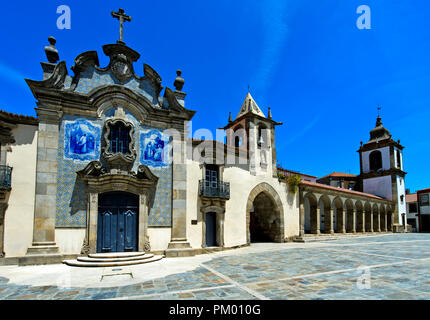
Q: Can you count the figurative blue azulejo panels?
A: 2